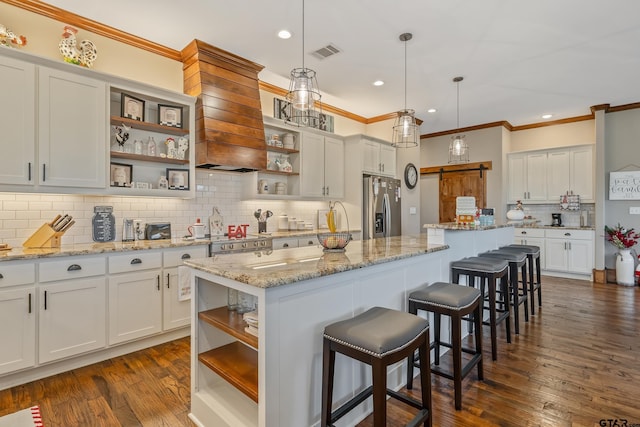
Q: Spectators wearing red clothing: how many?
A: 0